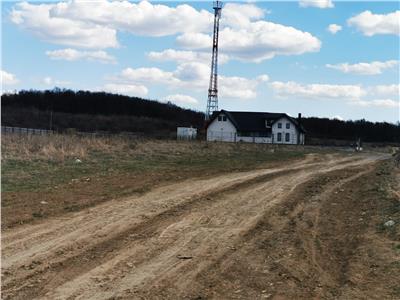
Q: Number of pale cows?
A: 0